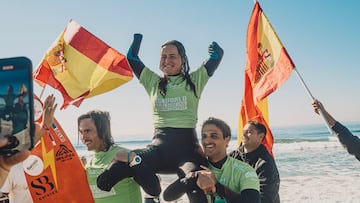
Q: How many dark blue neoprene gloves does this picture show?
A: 2